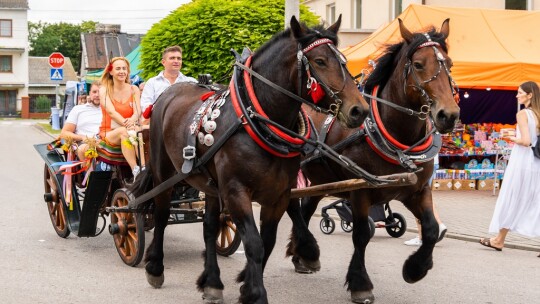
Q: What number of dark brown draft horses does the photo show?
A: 2